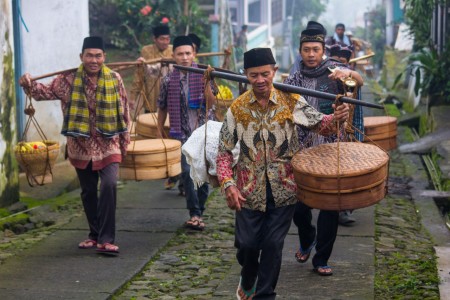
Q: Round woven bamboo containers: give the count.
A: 4